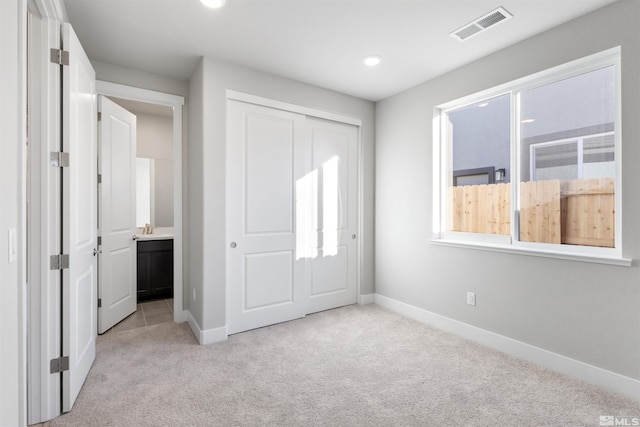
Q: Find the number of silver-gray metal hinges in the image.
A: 8